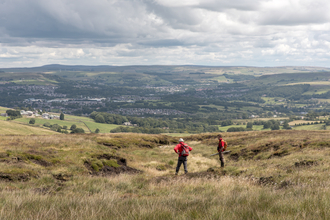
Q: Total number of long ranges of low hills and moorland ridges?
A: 1